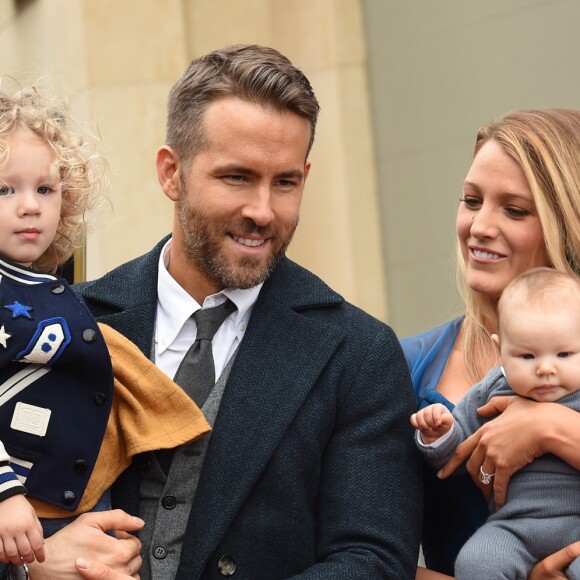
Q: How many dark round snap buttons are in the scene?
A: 5